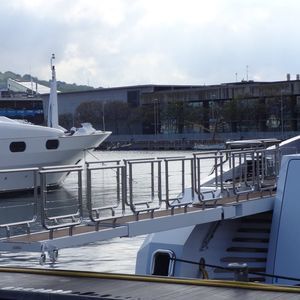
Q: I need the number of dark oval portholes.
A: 2